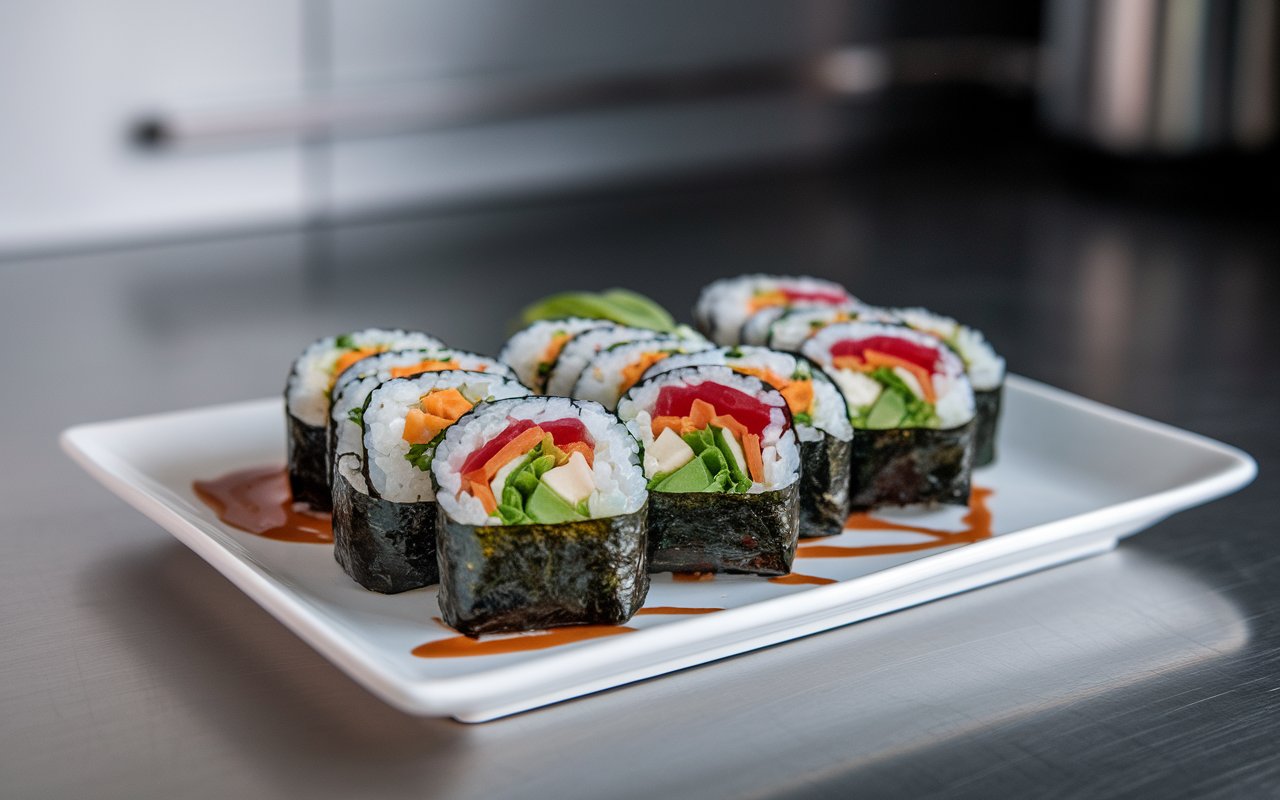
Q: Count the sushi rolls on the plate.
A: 13